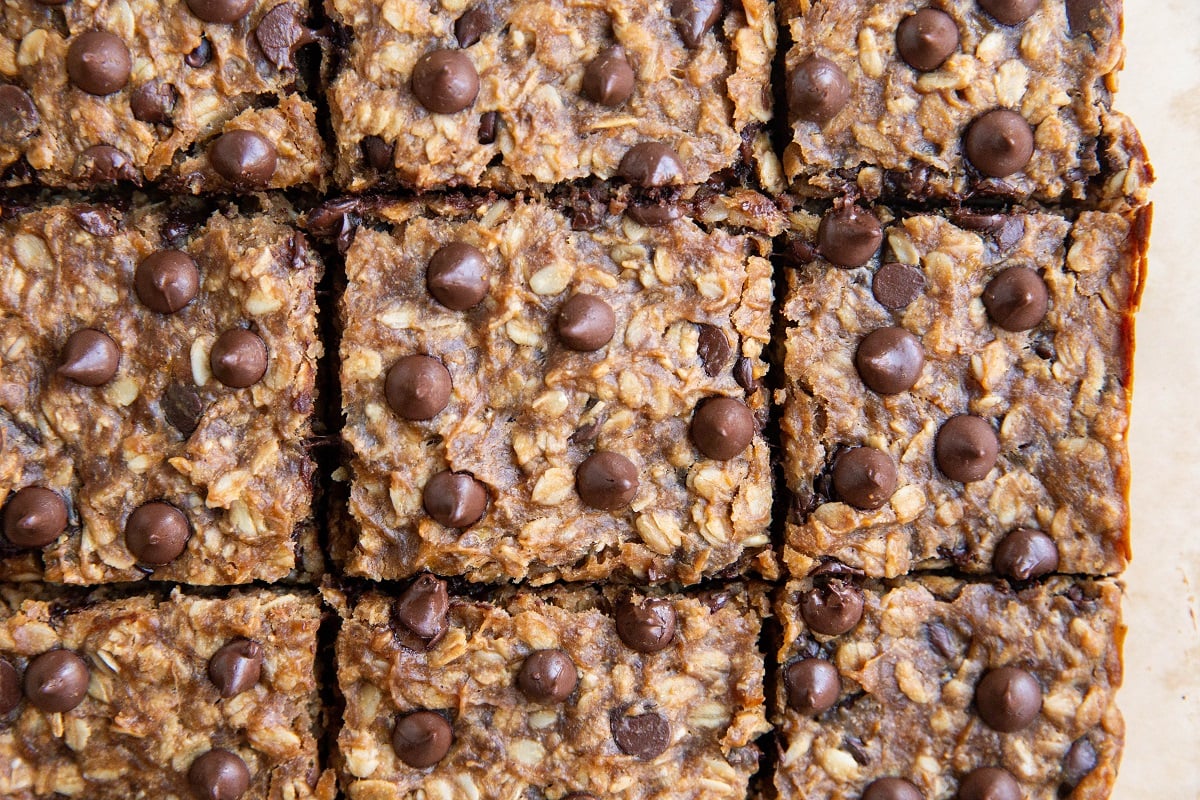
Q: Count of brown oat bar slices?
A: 9